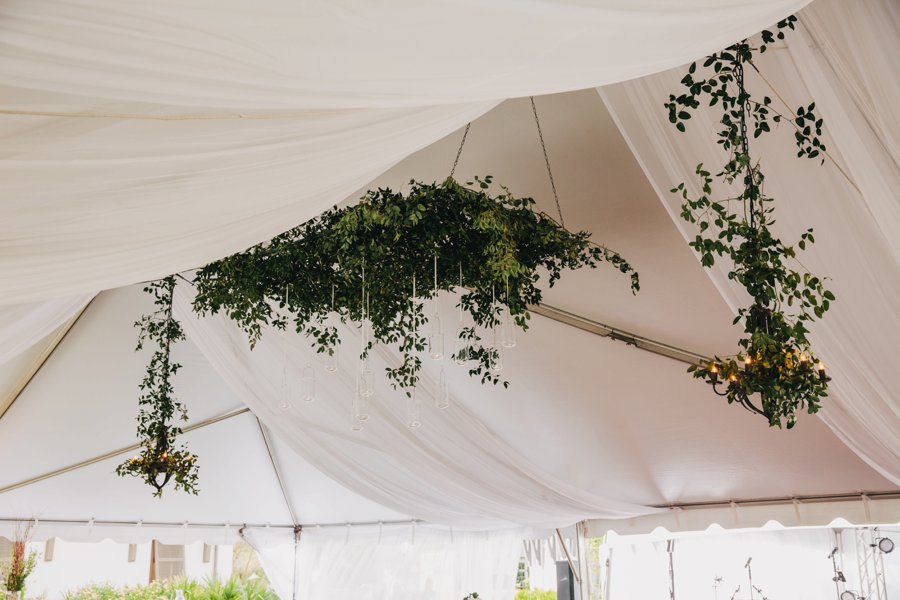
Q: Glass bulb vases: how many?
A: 12